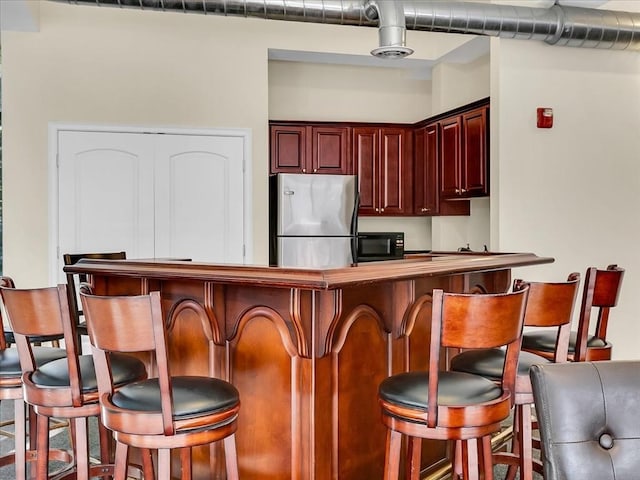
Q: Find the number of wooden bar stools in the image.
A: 6